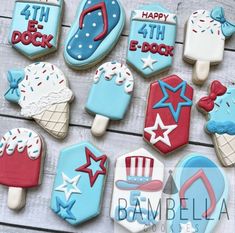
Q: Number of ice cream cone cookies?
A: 2